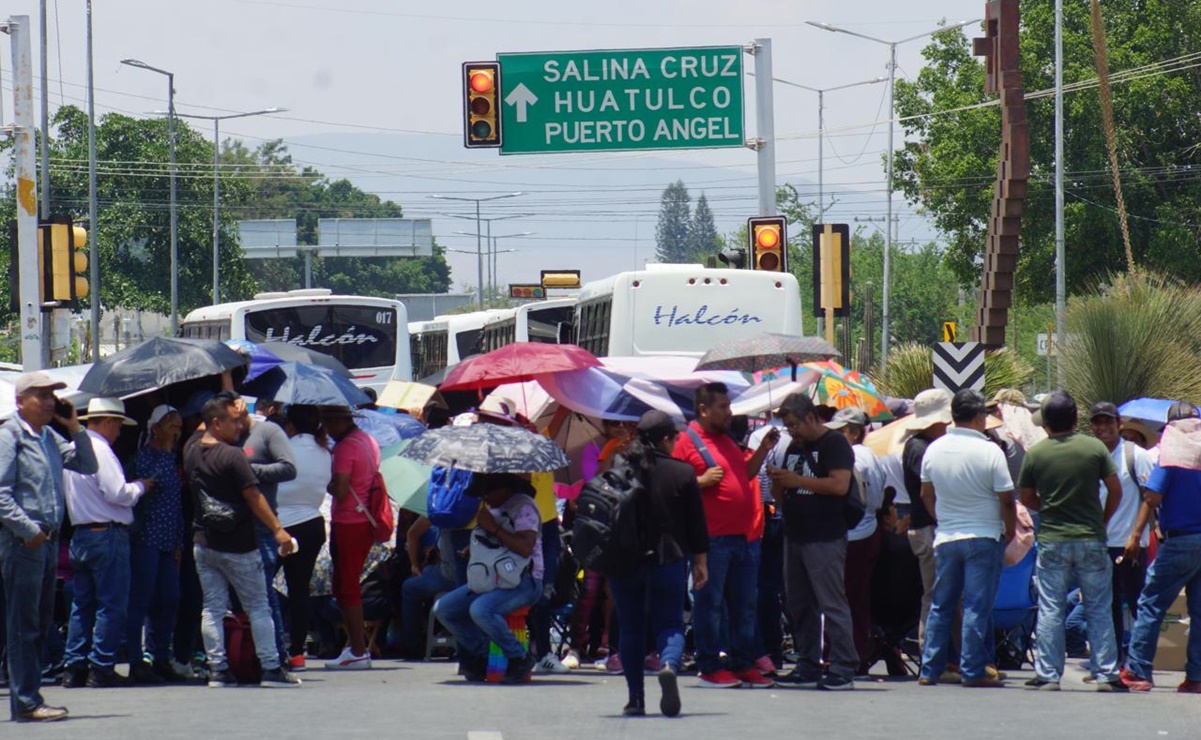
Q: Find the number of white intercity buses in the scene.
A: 4